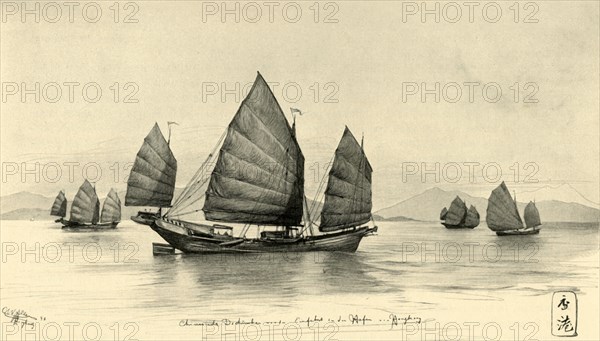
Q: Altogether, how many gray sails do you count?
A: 11